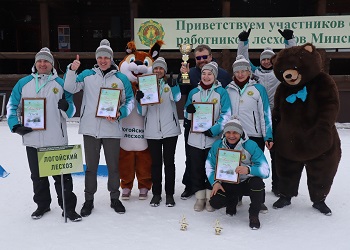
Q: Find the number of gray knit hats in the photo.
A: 7